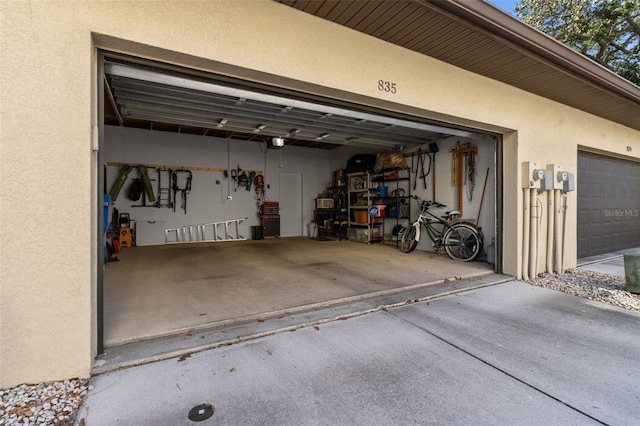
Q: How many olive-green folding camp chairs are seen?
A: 2